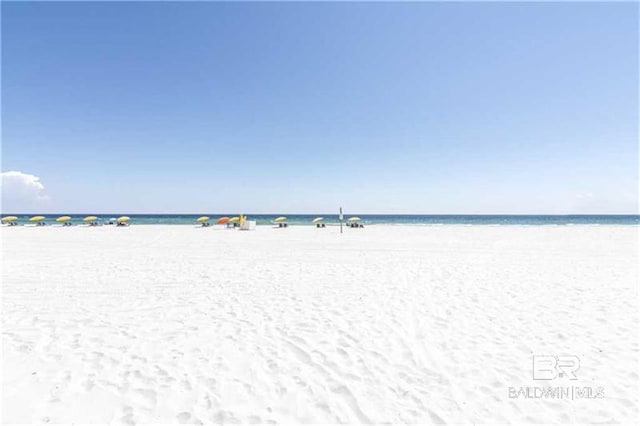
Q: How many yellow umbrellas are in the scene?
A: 10